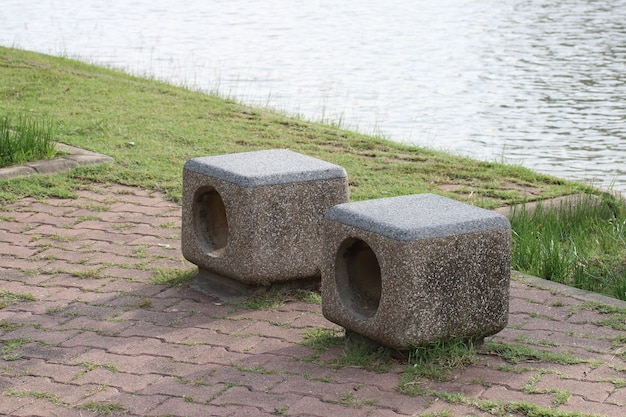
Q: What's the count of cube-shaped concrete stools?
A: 2